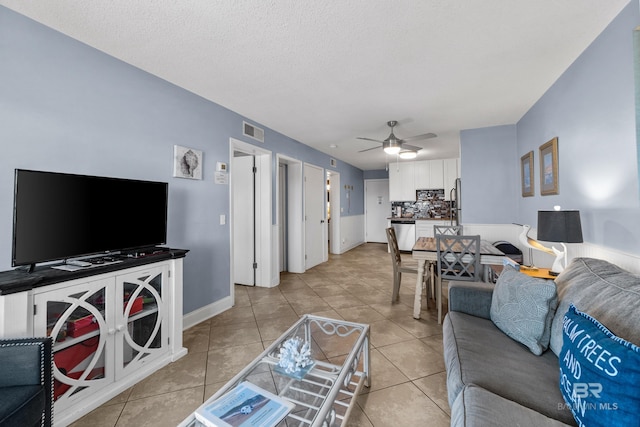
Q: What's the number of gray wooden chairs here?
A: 3